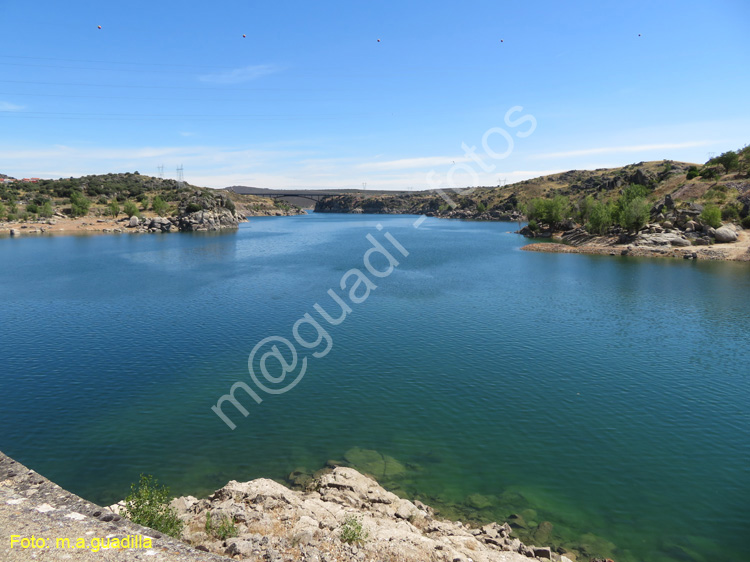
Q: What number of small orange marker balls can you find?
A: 5